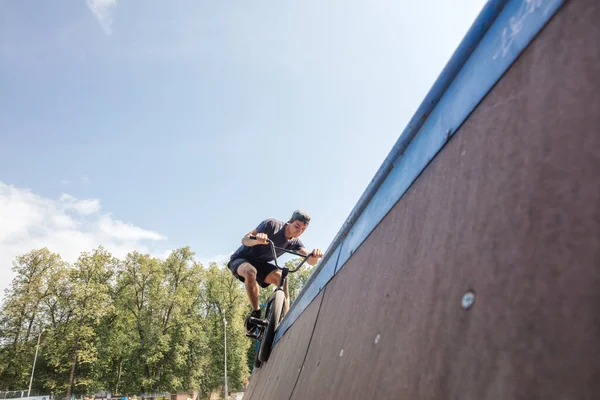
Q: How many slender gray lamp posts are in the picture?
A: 2